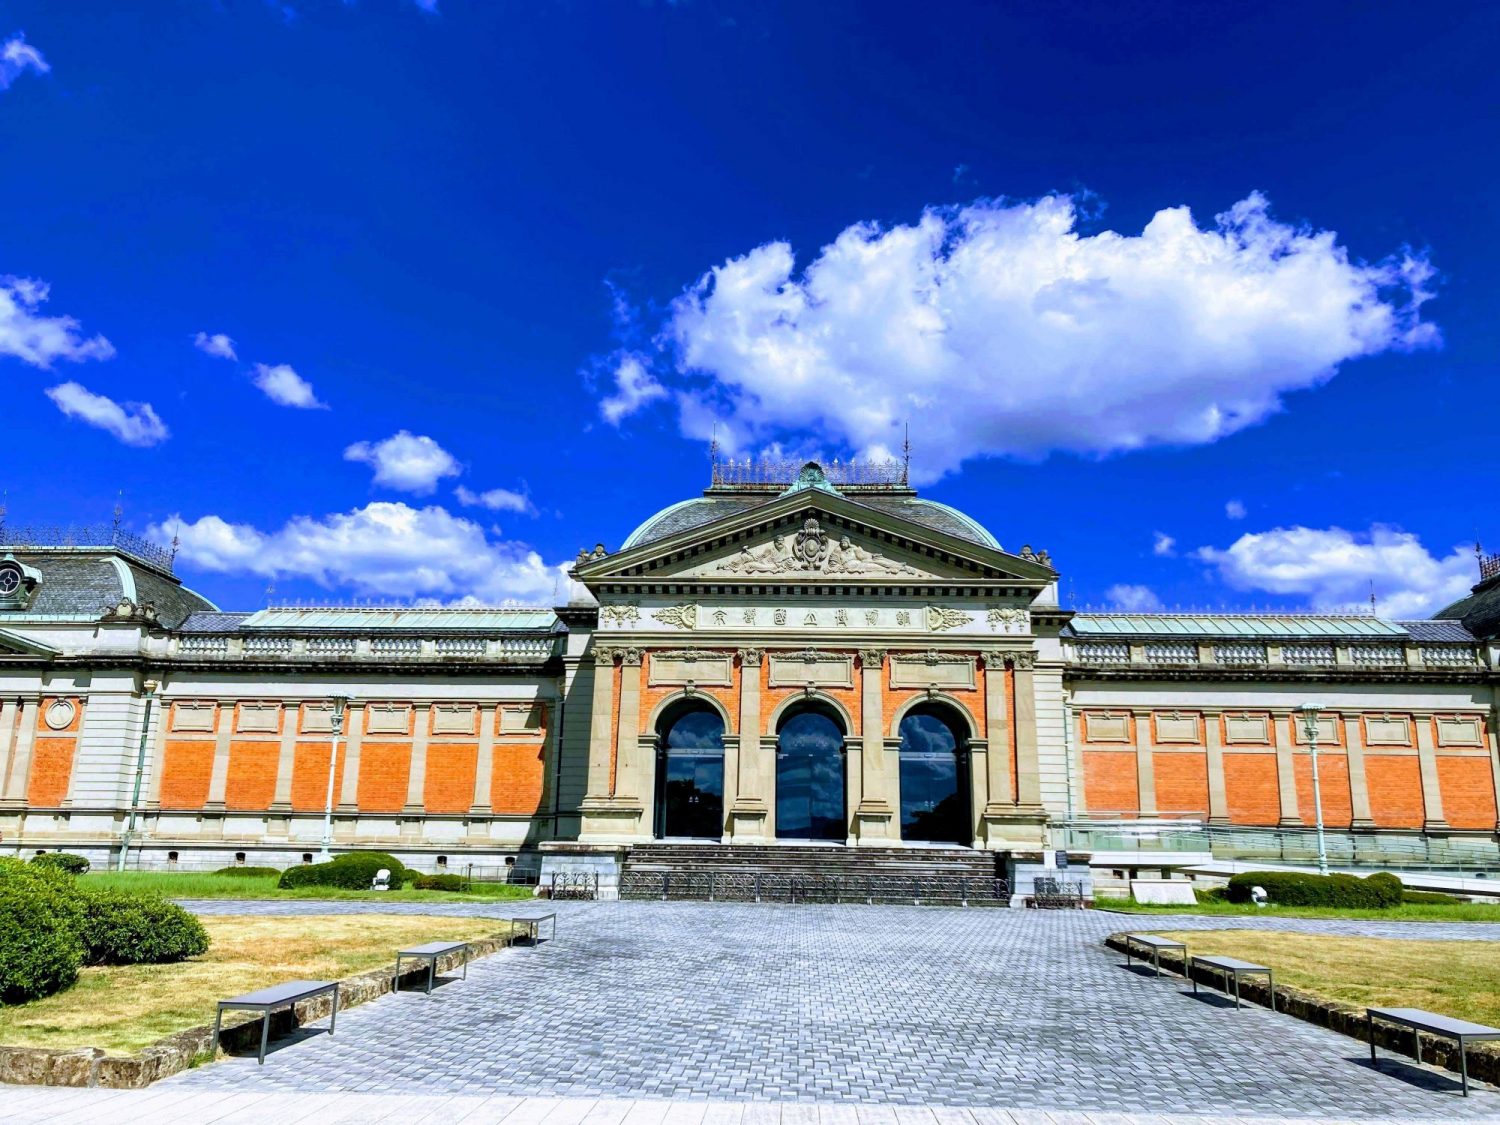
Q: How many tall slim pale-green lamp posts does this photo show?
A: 2